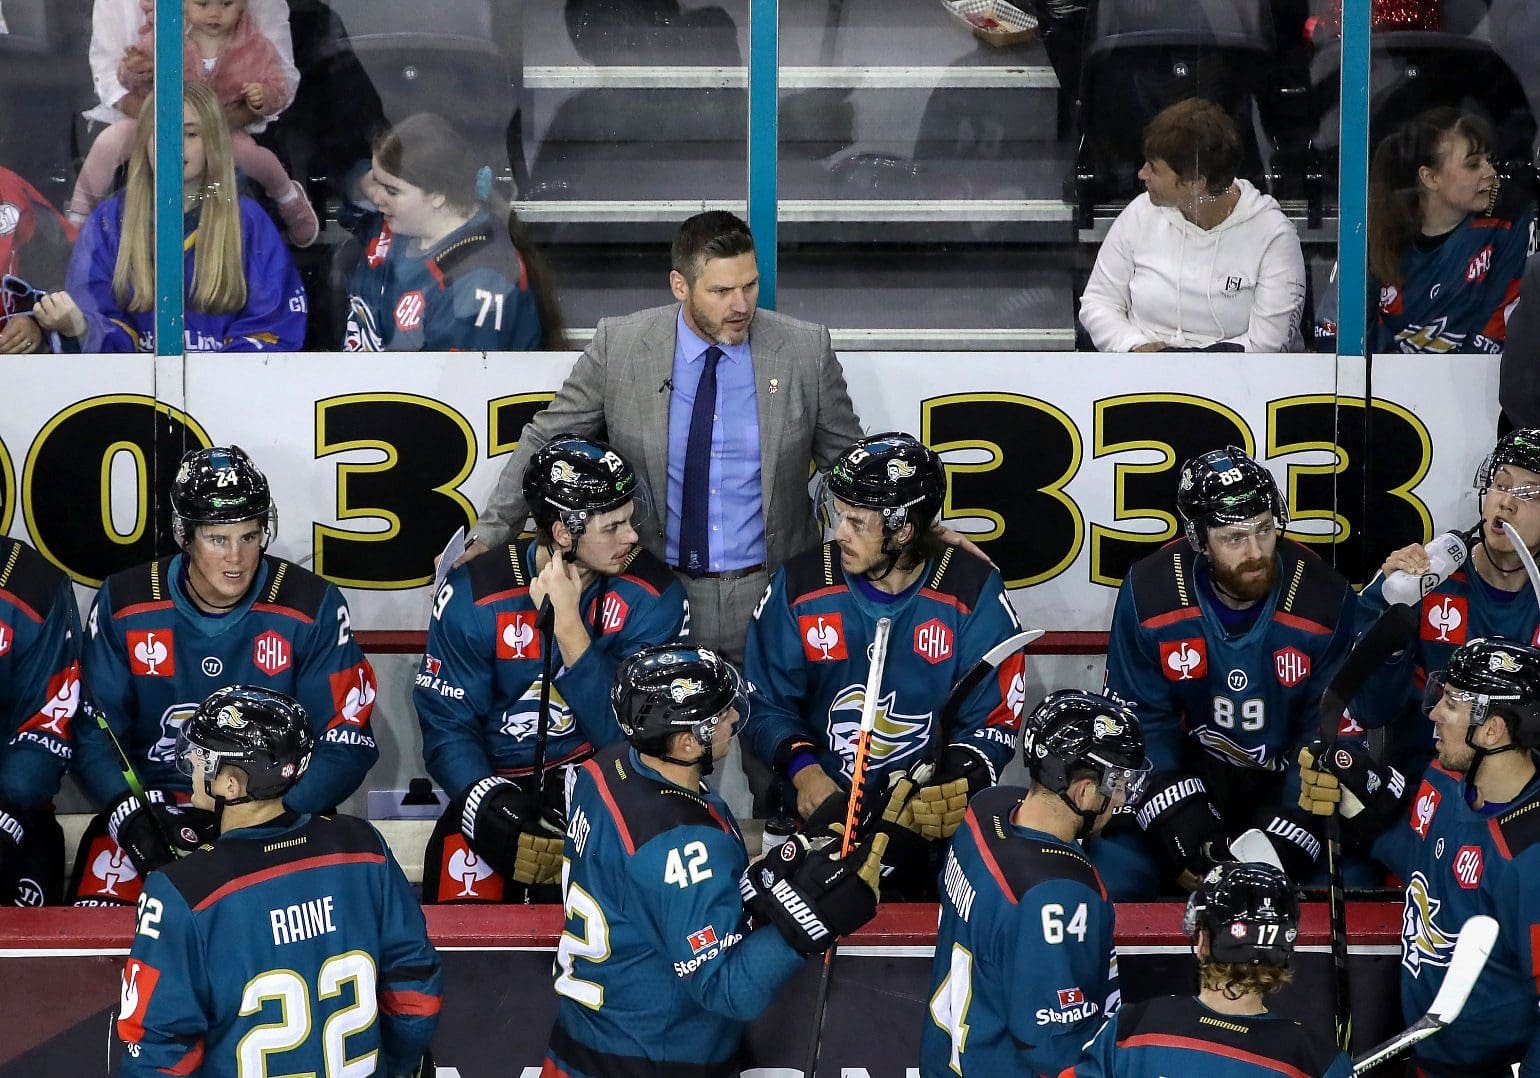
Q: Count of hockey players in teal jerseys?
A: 11